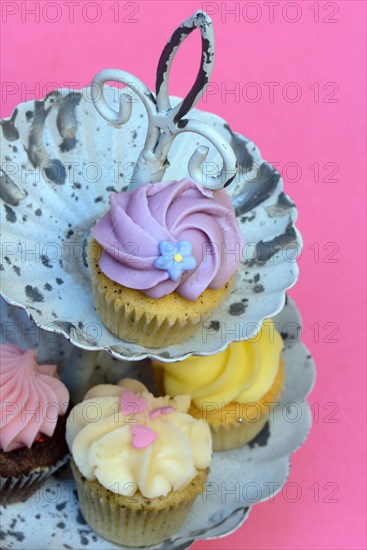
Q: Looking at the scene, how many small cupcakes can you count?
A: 4